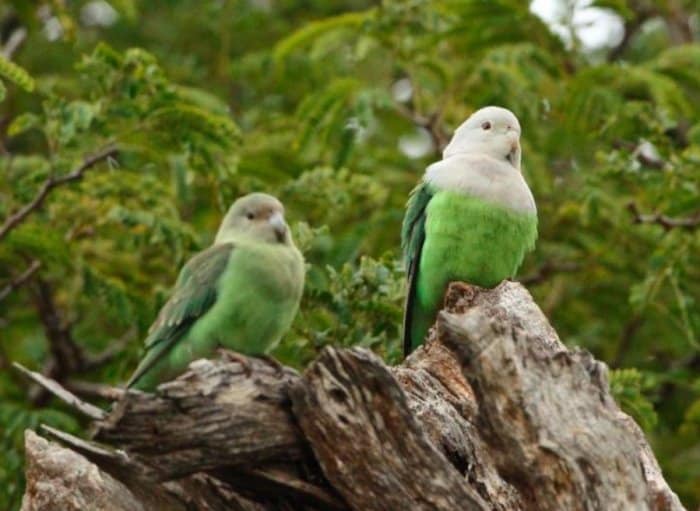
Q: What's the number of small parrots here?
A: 2